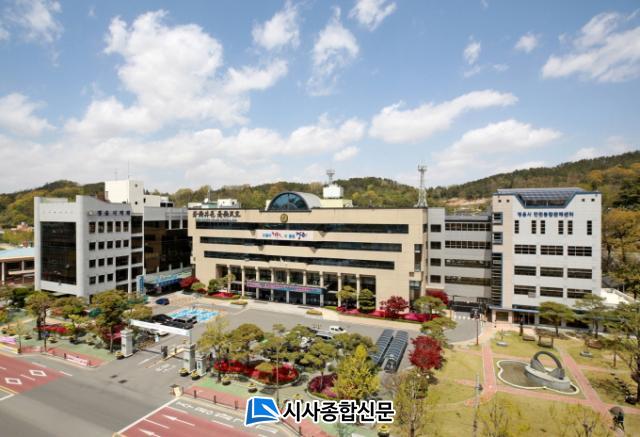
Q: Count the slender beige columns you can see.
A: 9